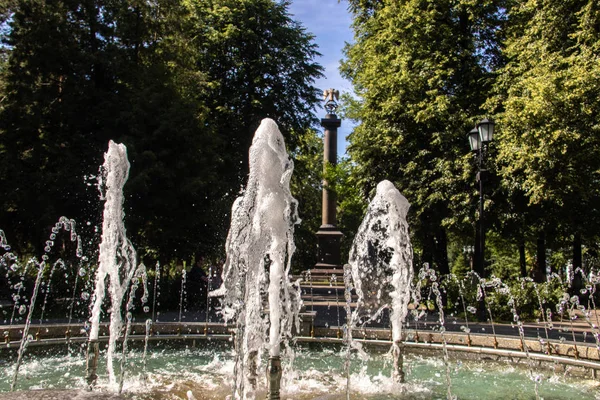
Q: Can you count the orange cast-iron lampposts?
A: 0